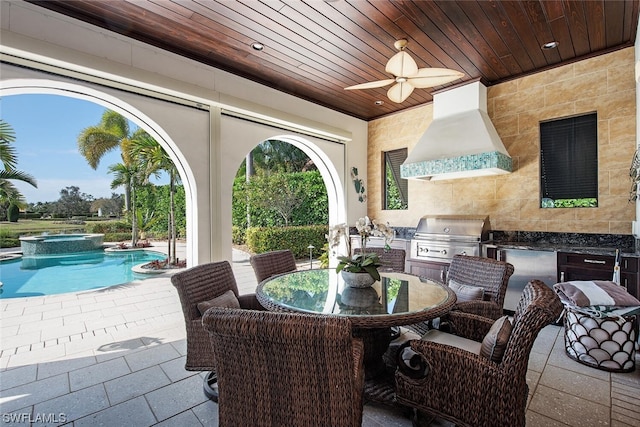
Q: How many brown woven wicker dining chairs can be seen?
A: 6